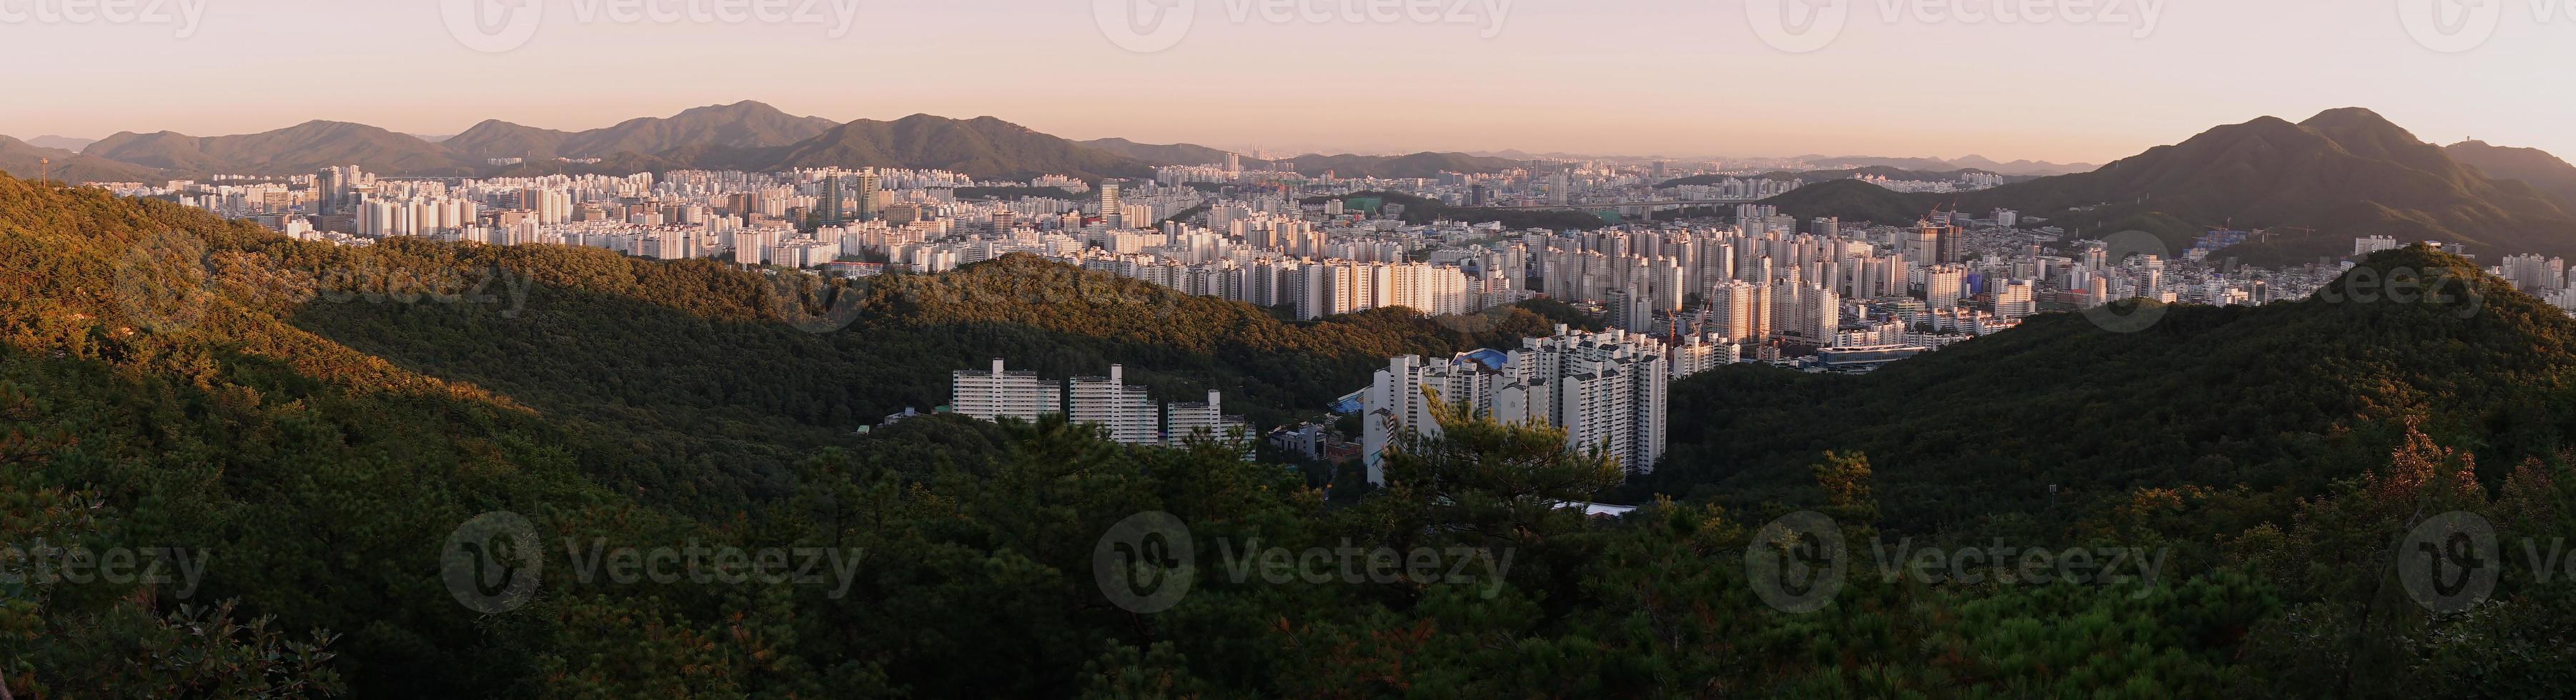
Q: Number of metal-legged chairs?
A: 0